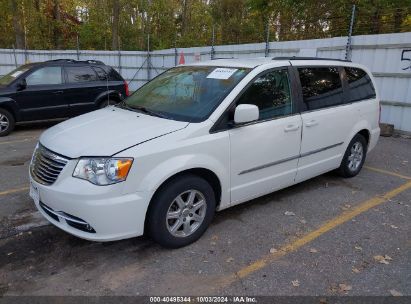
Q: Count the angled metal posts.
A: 2